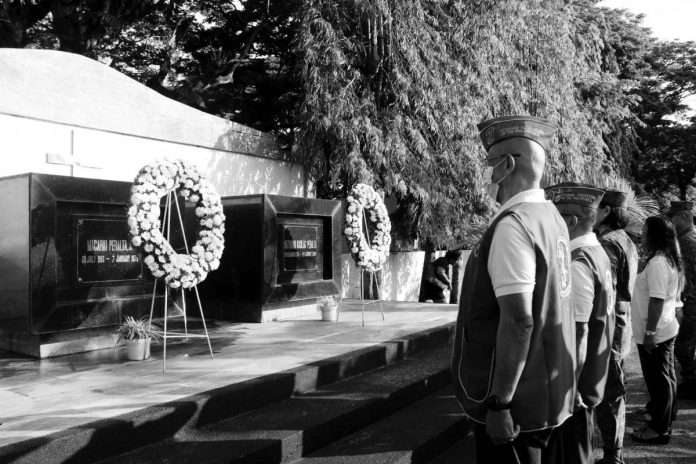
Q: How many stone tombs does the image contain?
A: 2